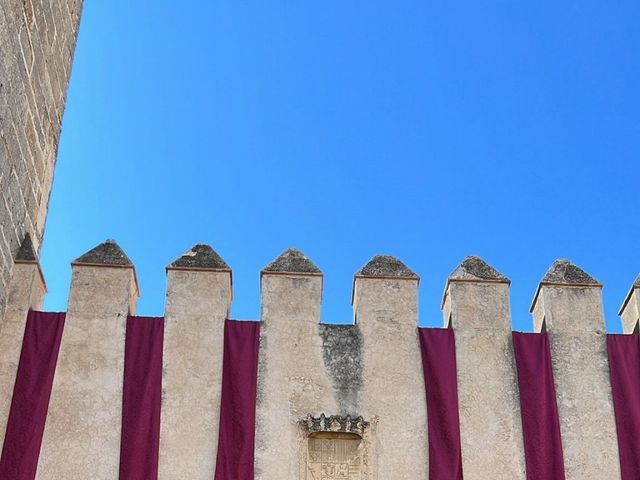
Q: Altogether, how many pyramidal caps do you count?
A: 8